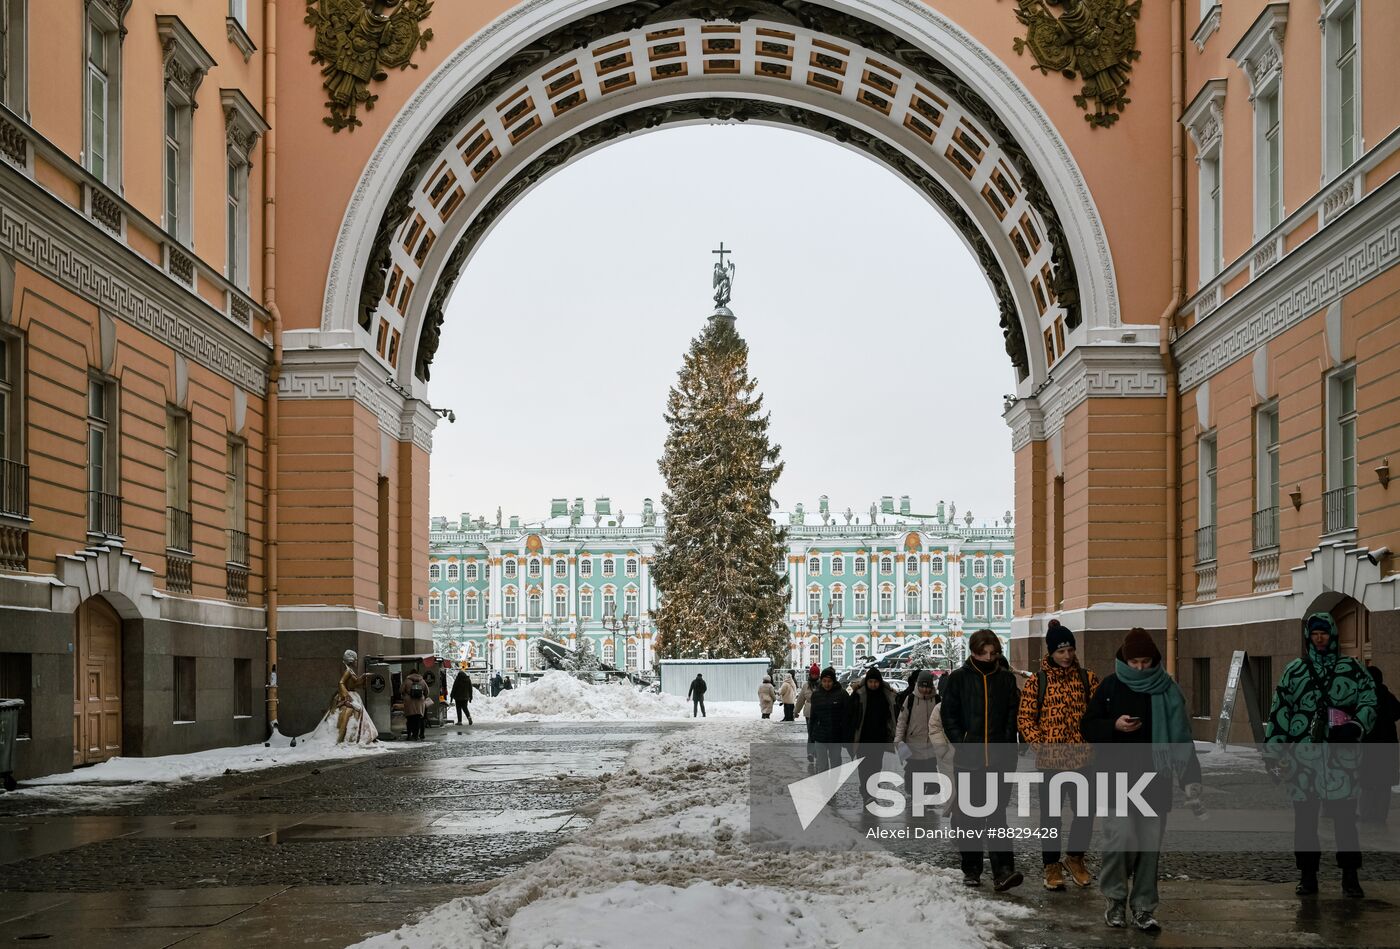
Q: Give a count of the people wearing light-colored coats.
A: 5